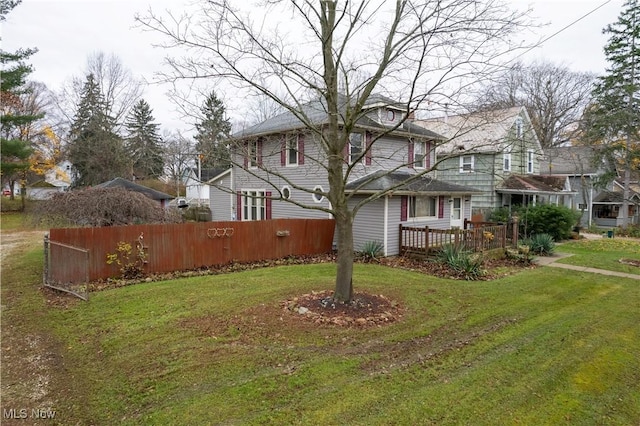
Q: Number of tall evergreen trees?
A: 5